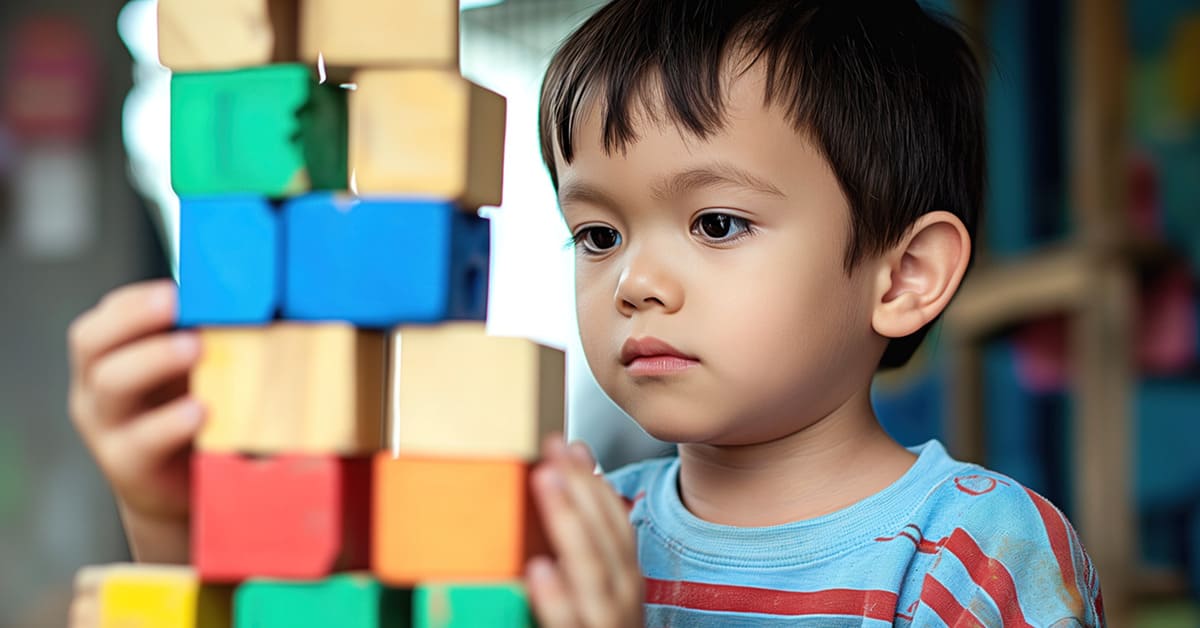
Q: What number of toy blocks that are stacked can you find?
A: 13